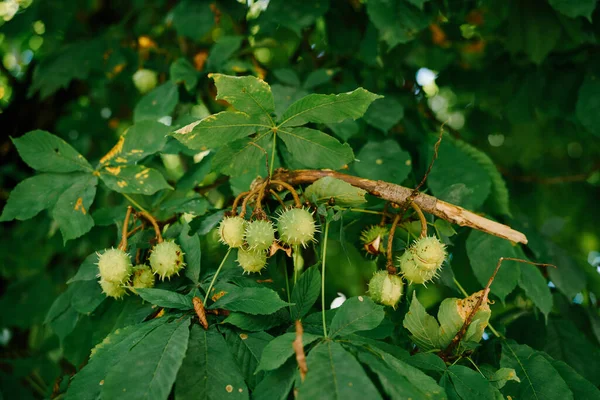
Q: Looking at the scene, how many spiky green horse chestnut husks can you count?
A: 12